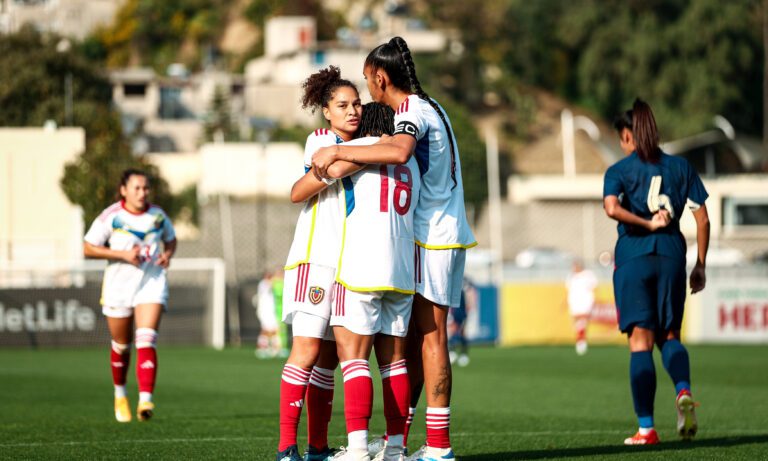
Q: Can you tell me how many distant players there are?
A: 4